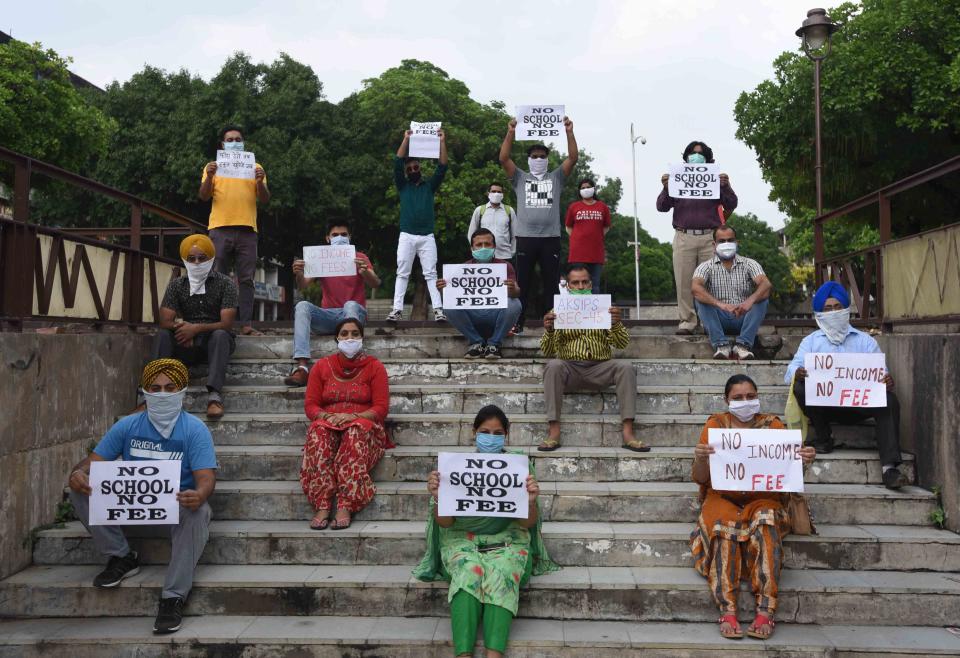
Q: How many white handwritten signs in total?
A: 5